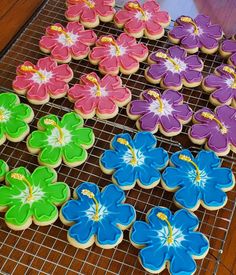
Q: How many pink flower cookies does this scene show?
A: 6